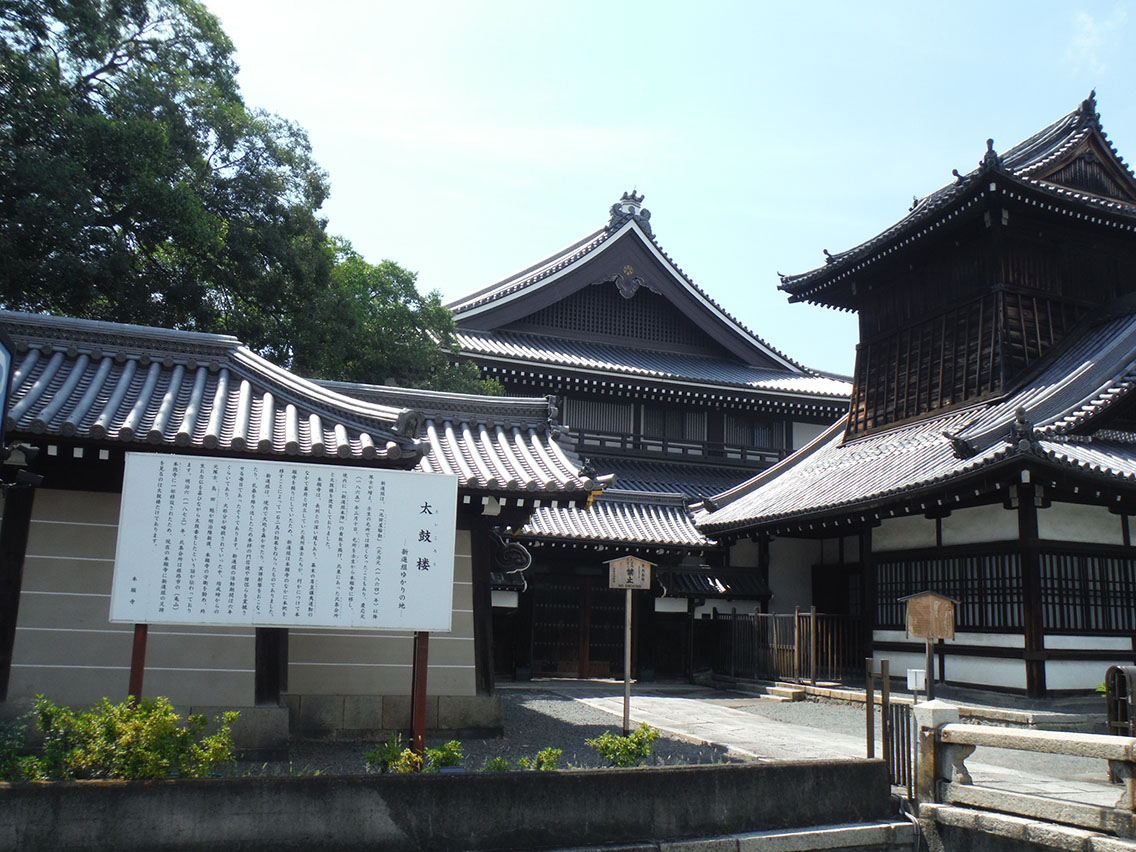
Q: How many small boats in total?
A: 0